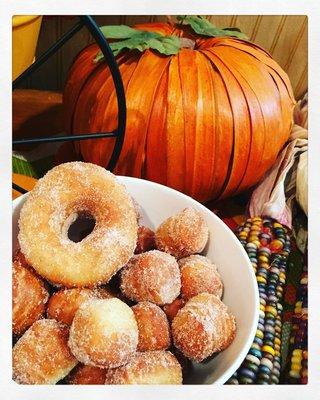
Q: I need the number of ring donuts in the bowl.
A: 1